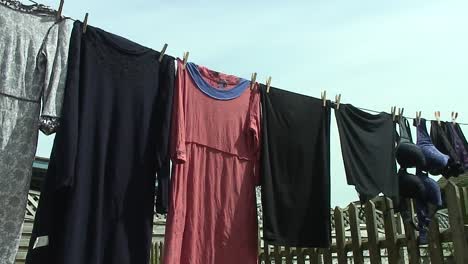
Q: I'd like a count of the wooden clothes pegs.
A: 13